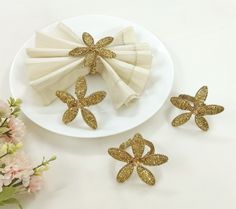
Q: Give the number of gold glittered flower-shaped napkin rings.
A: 4